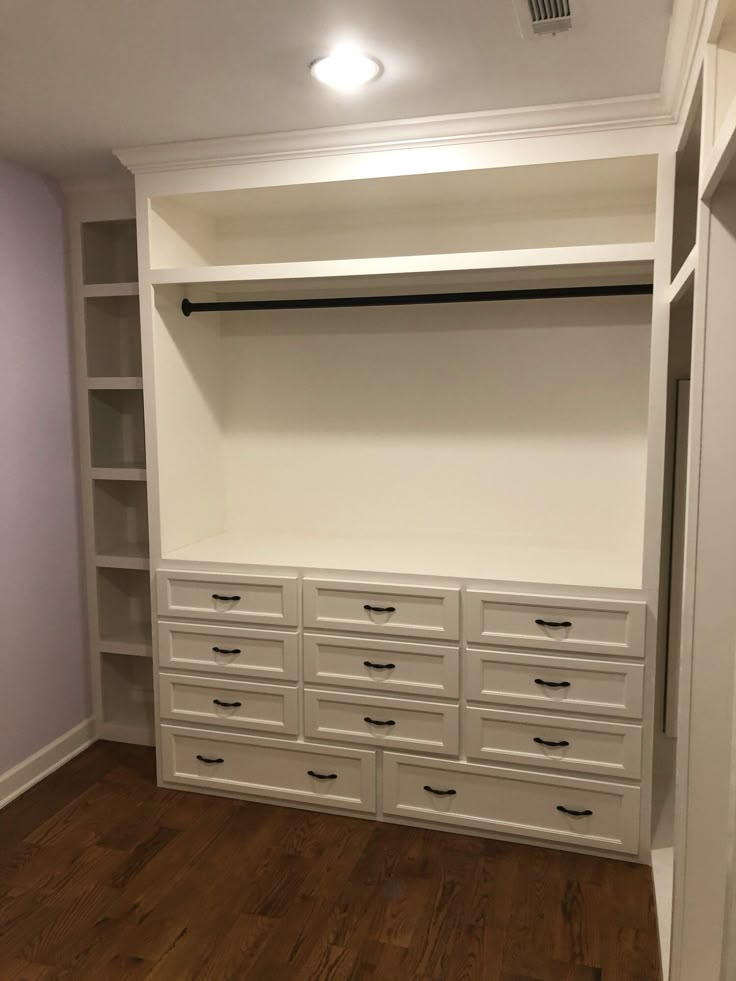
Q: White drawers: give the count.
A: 11